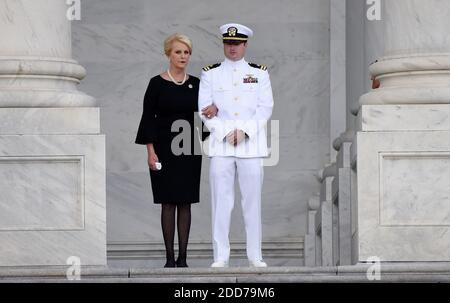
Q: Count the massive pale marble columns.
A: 2